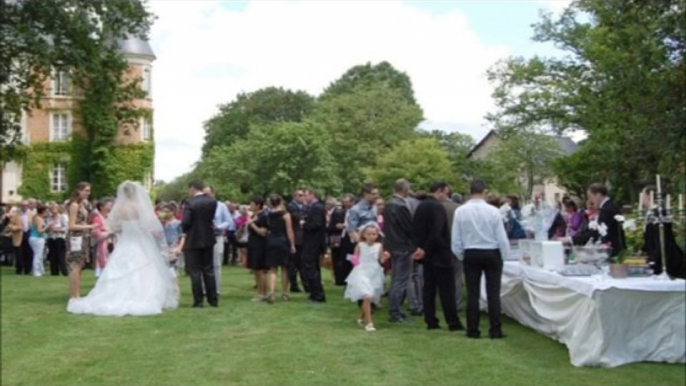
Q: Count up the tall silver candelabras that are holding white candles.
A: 1